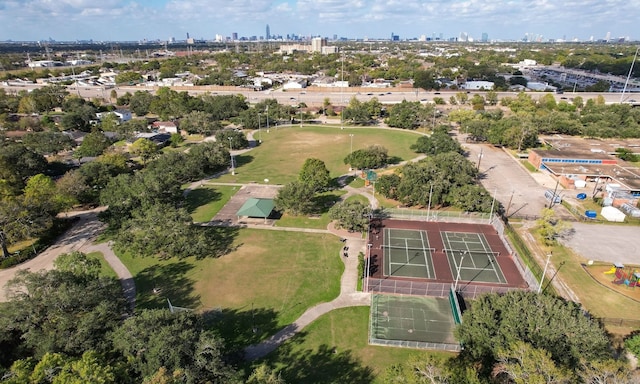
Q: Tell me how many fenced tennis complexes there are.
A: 1